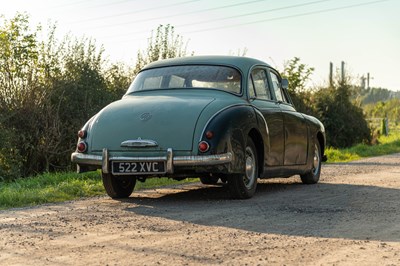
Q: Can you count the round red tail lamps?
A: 4